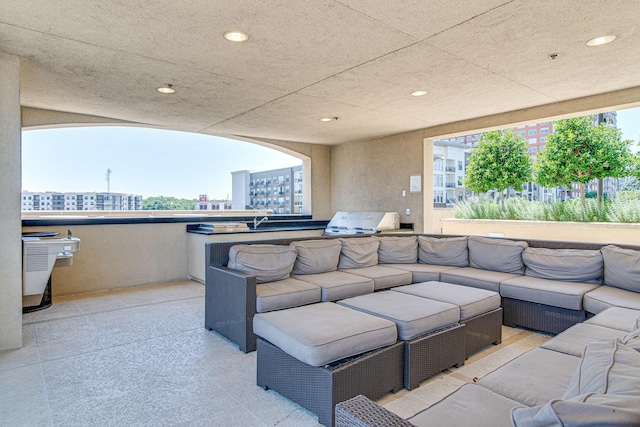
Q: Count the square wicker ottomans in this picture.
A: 3